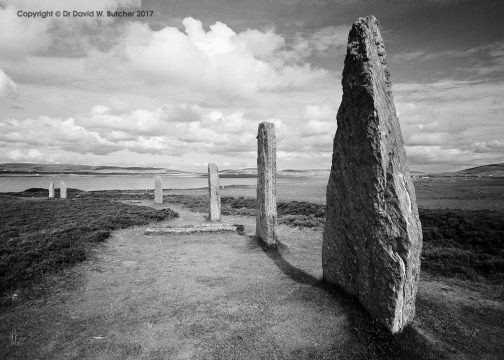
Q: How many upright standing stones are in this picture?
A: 6